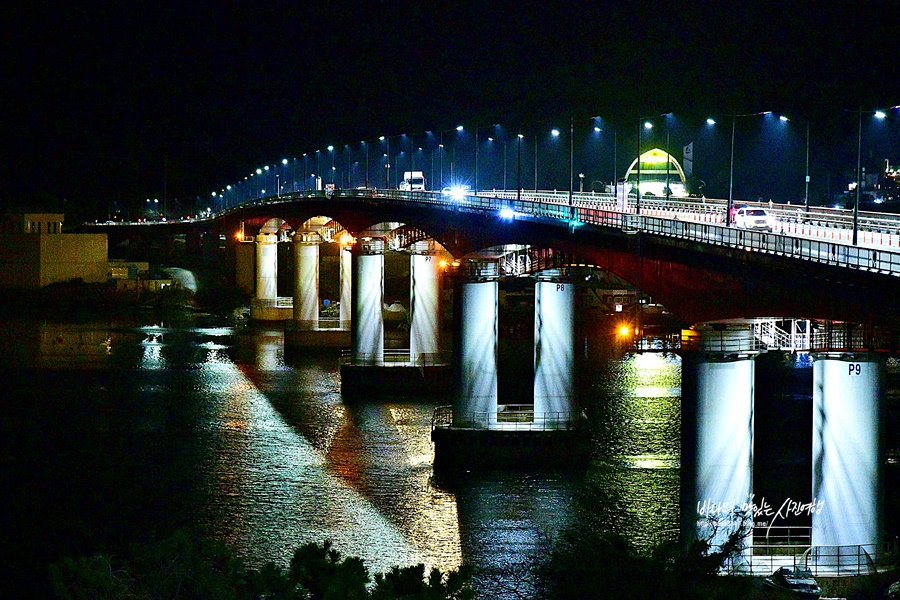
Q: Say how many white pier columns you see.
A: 9